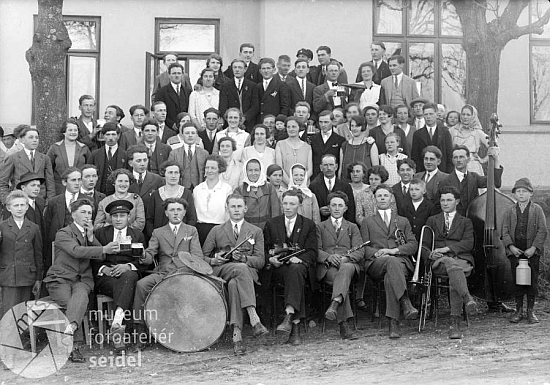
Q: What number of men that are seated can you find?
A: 8